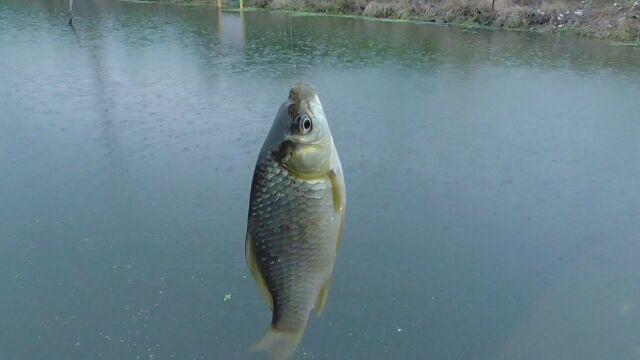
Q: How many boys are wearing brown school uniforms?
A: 0